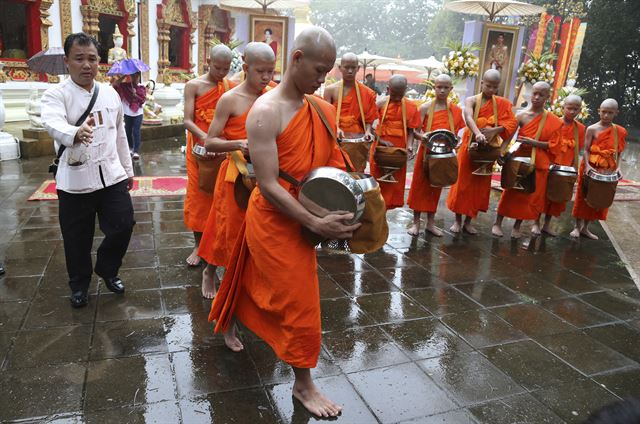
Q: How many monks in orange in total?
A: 10